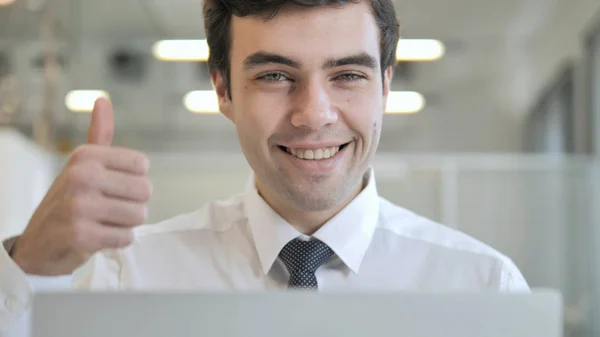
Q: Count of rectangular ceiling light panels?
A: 5